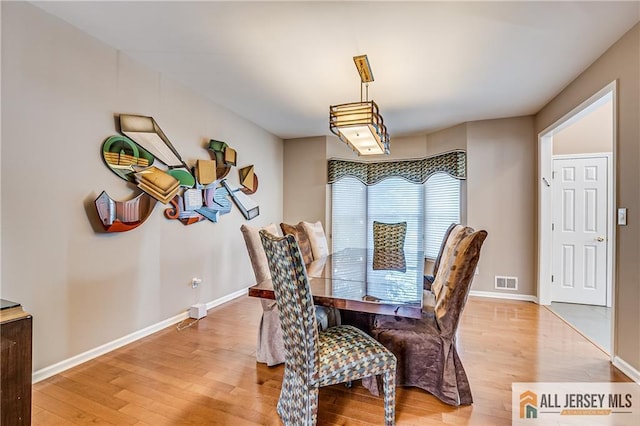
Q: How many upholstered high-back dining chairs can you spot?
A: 8